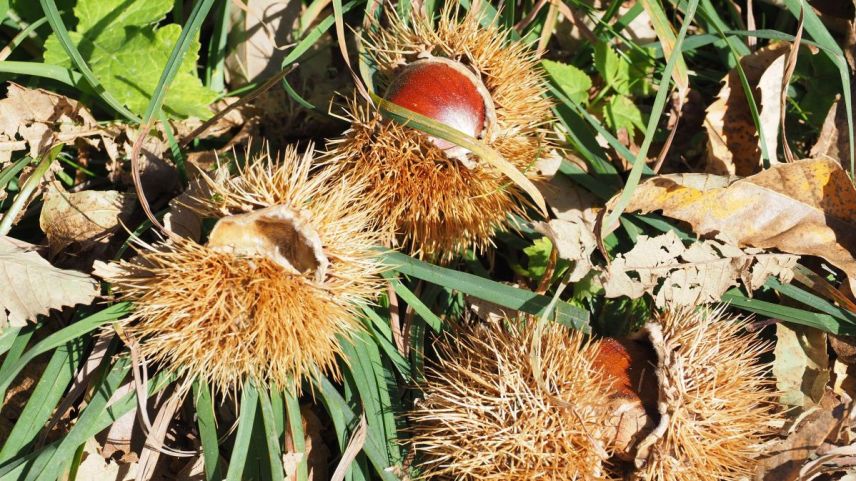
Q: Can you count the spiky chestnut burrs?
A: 3